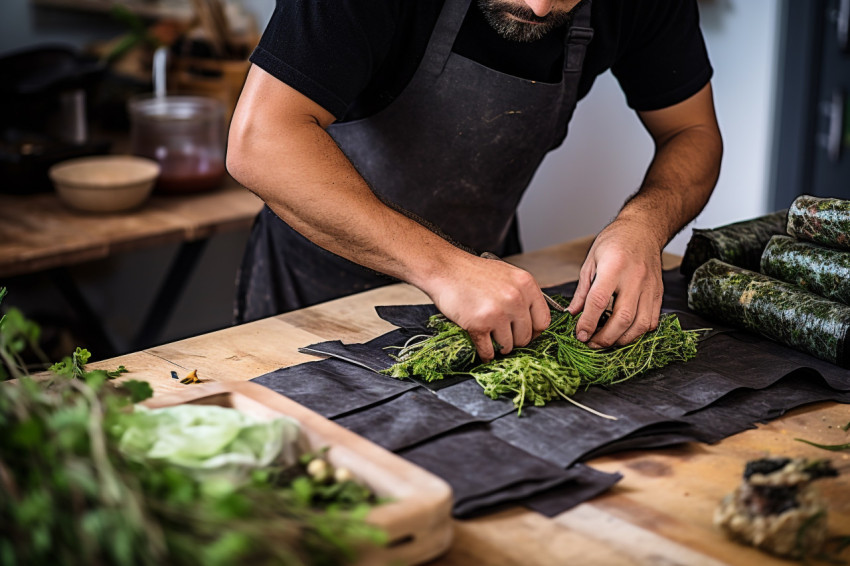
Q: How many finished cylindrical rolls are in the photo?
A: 4